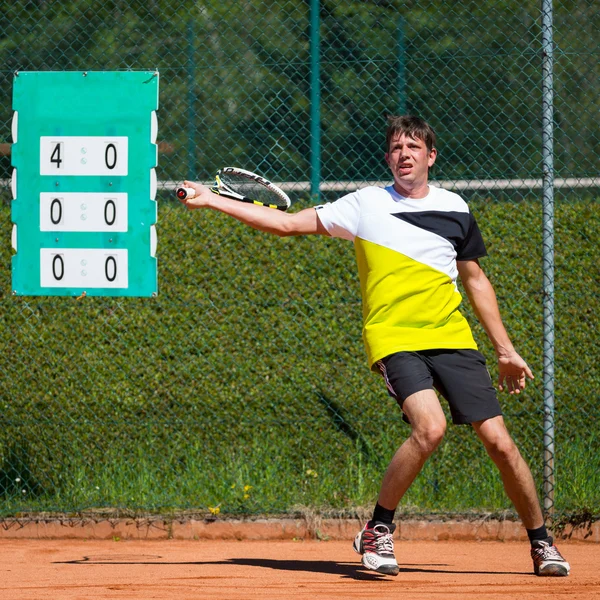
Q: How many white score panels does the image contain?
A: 3